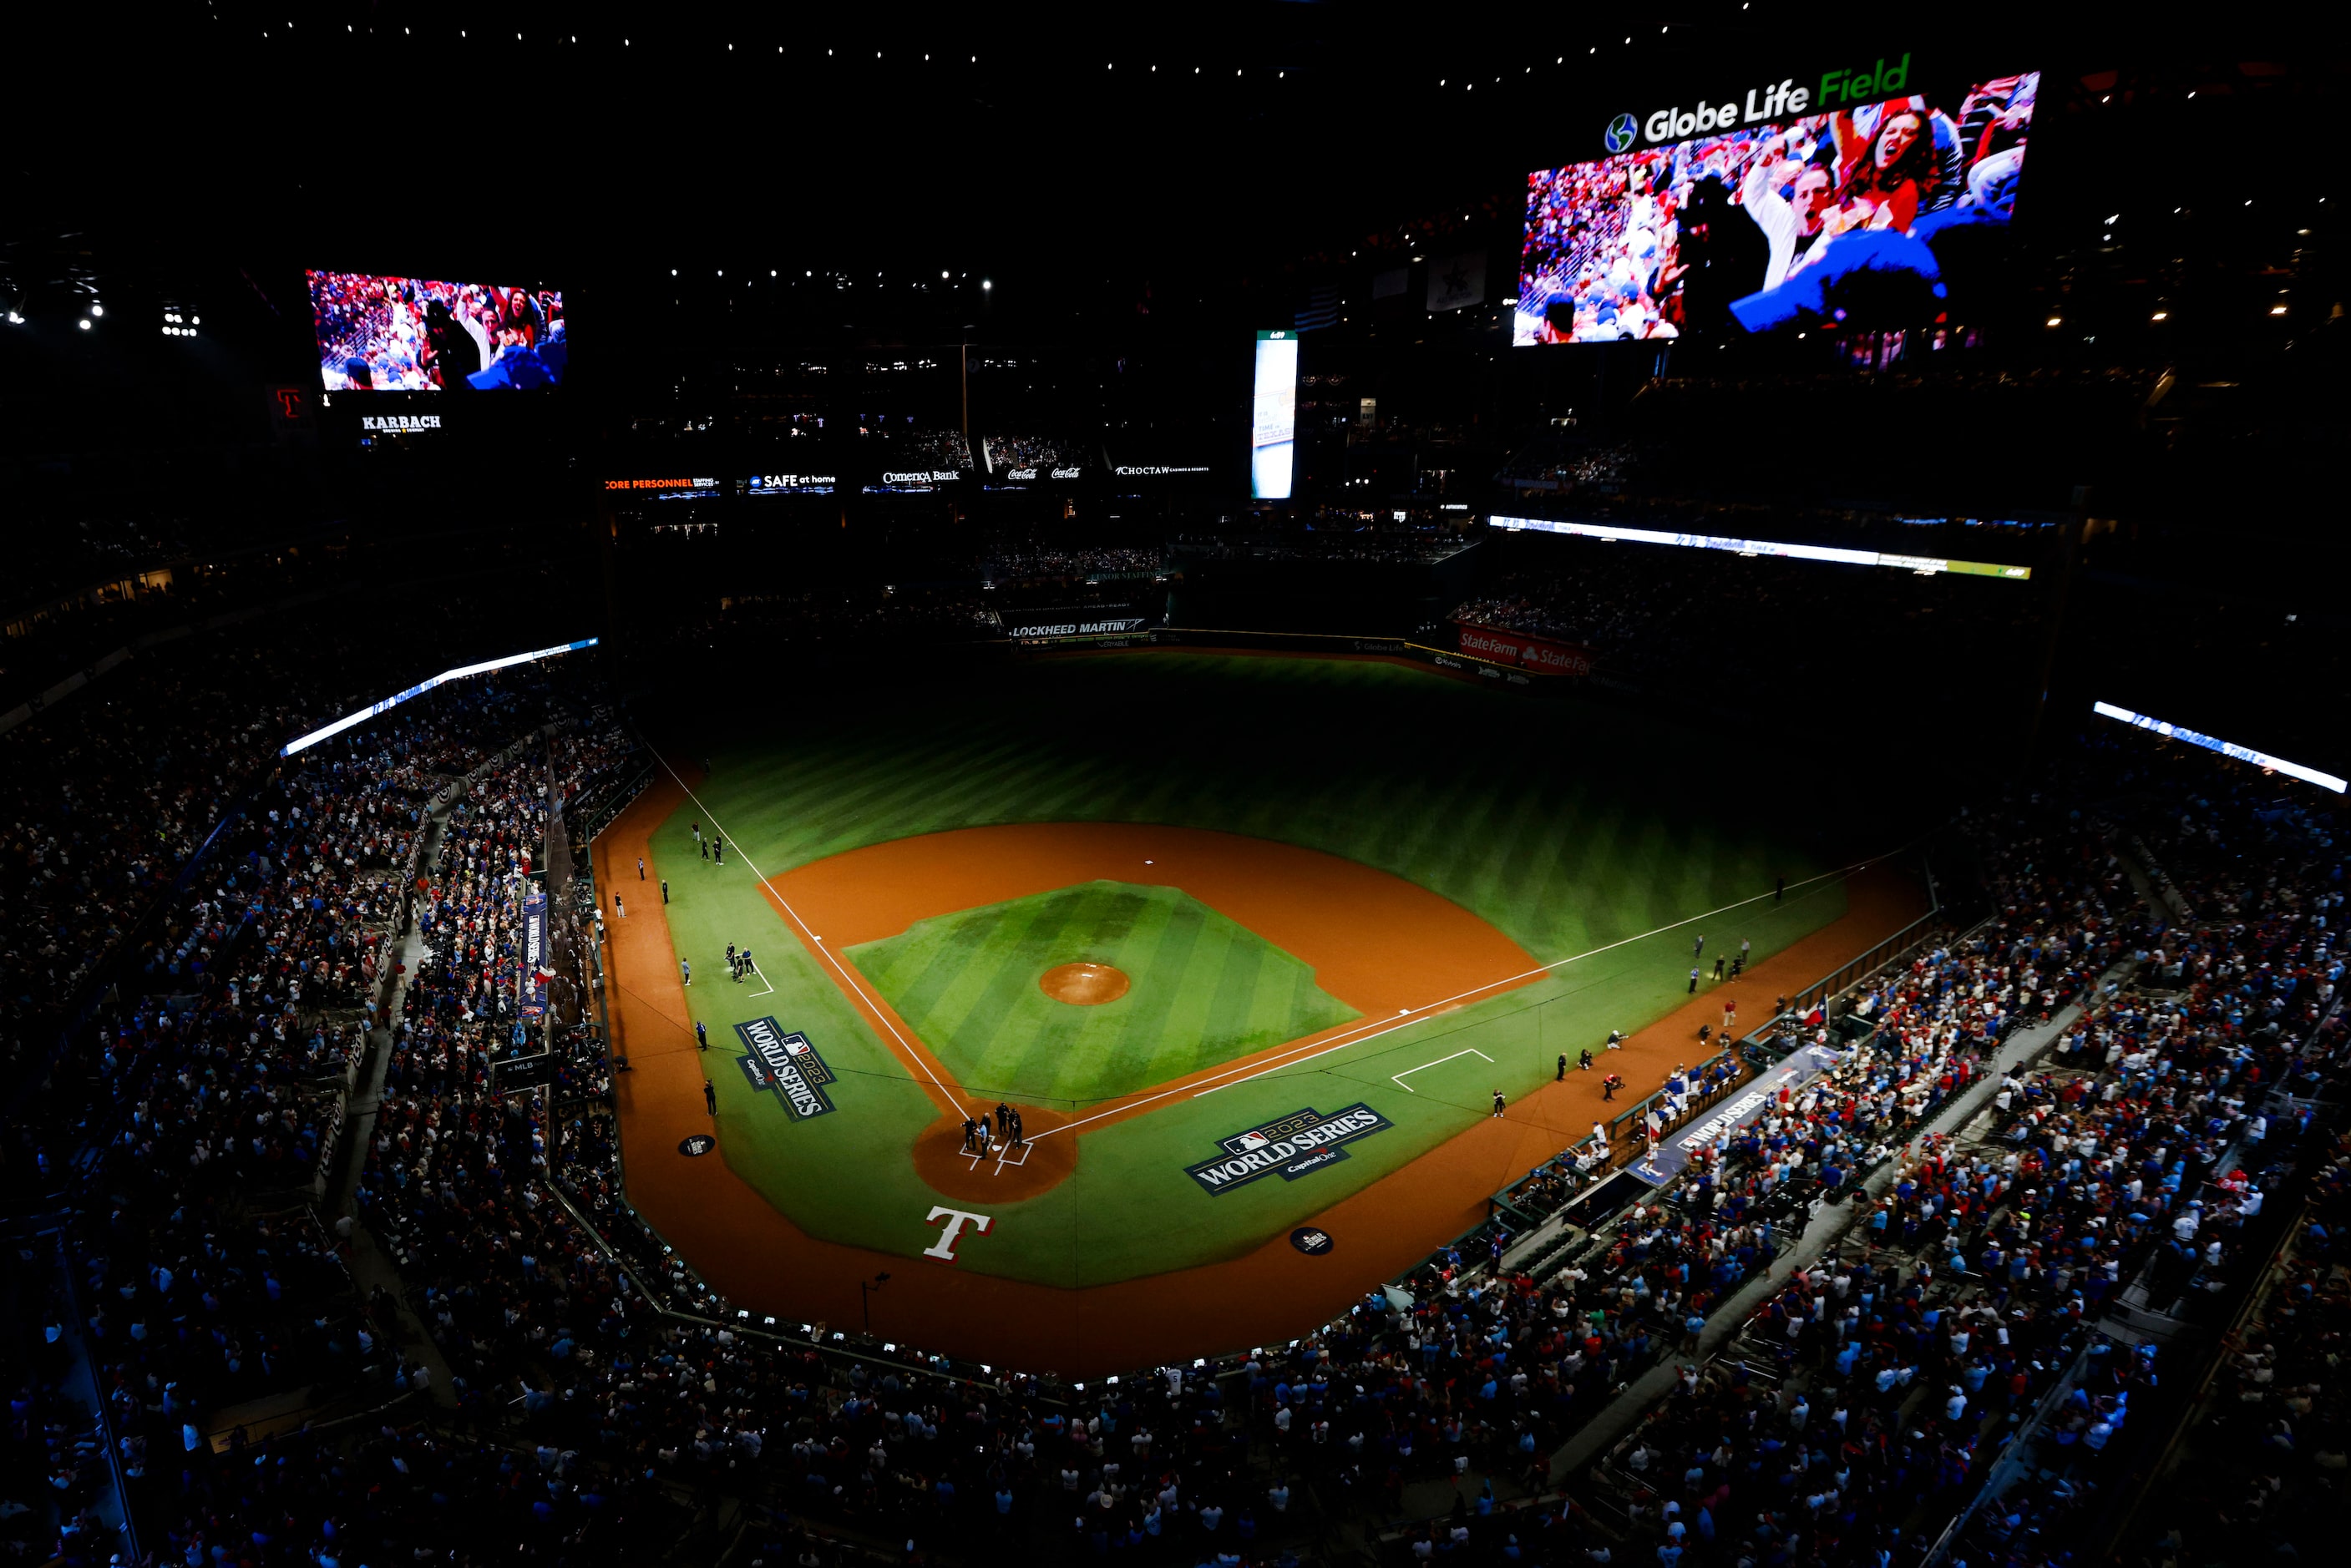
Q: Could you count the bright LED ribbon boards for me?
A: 3